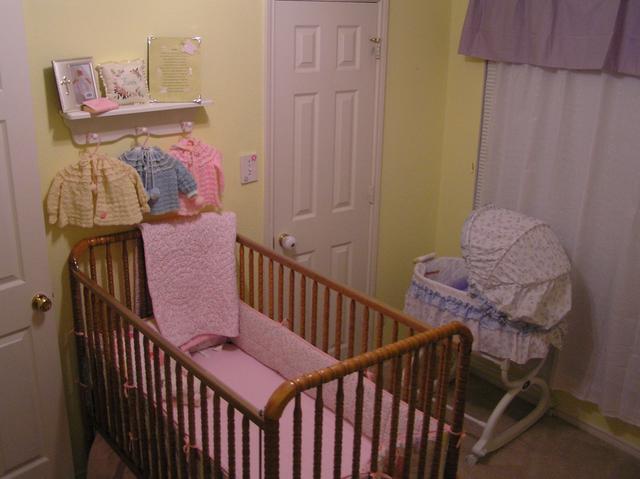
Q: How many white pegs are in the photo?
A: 3